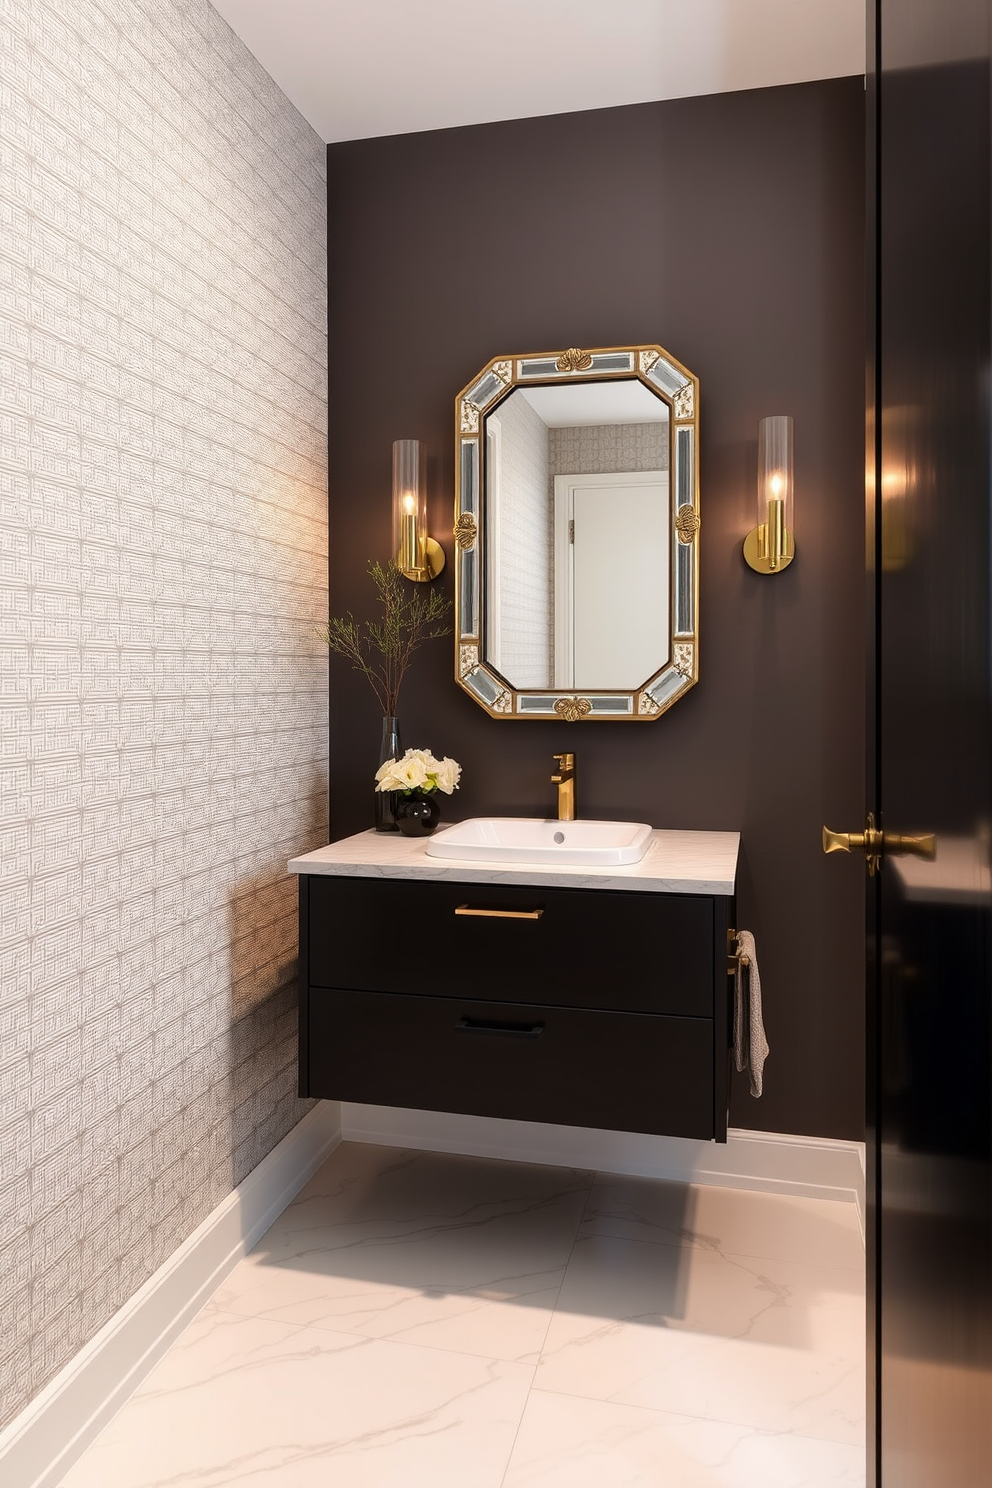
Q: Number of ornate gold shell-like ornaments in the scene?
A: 4